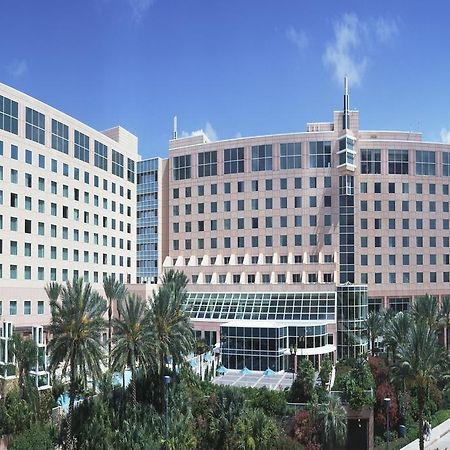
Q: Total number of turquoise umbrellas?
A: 3